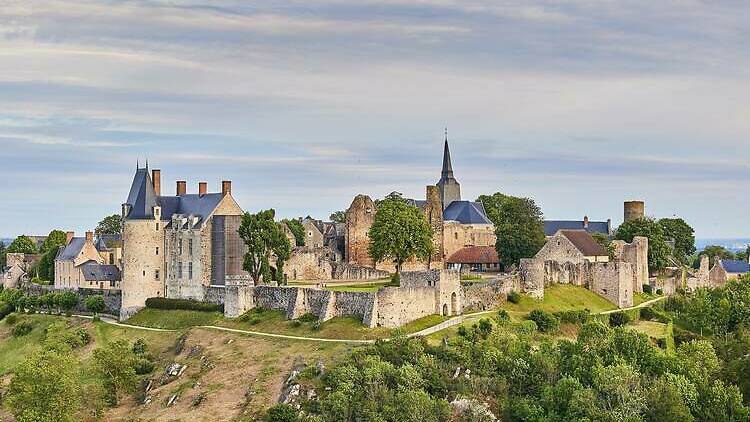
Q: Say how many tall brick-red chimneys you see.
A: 4